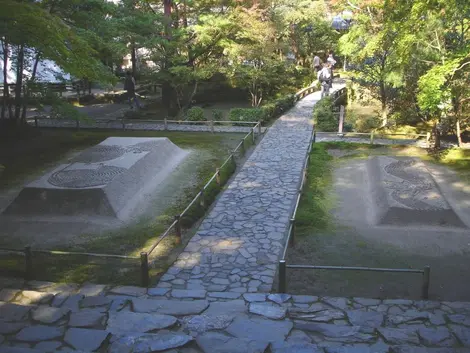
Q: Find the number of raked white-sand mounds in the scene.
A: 2